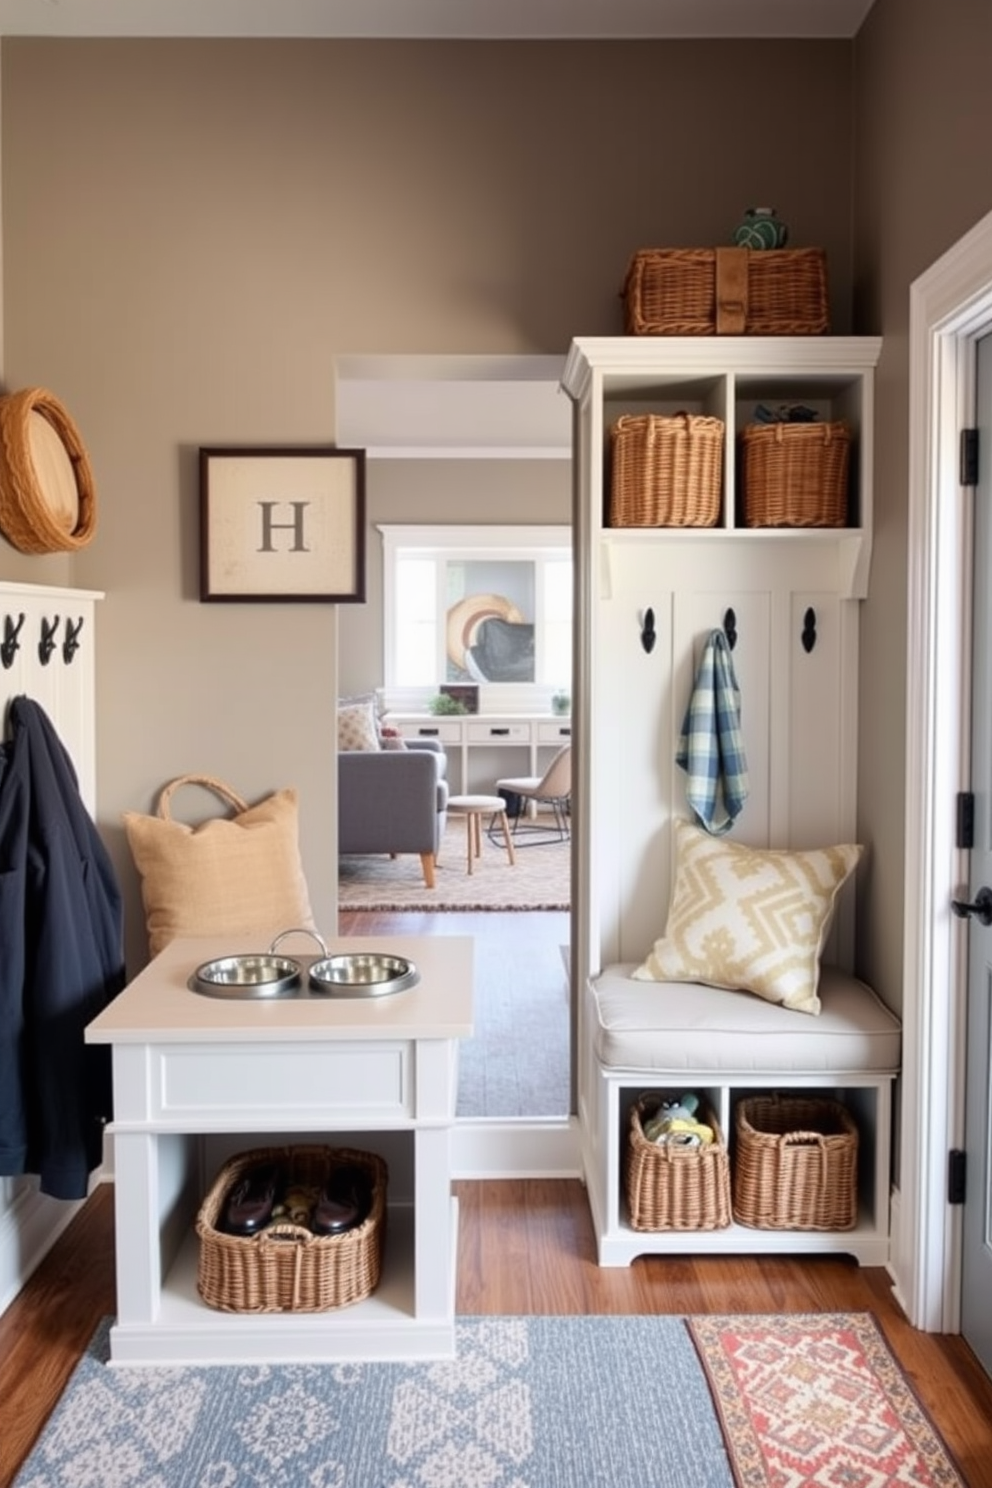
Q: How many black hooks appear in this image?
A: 6